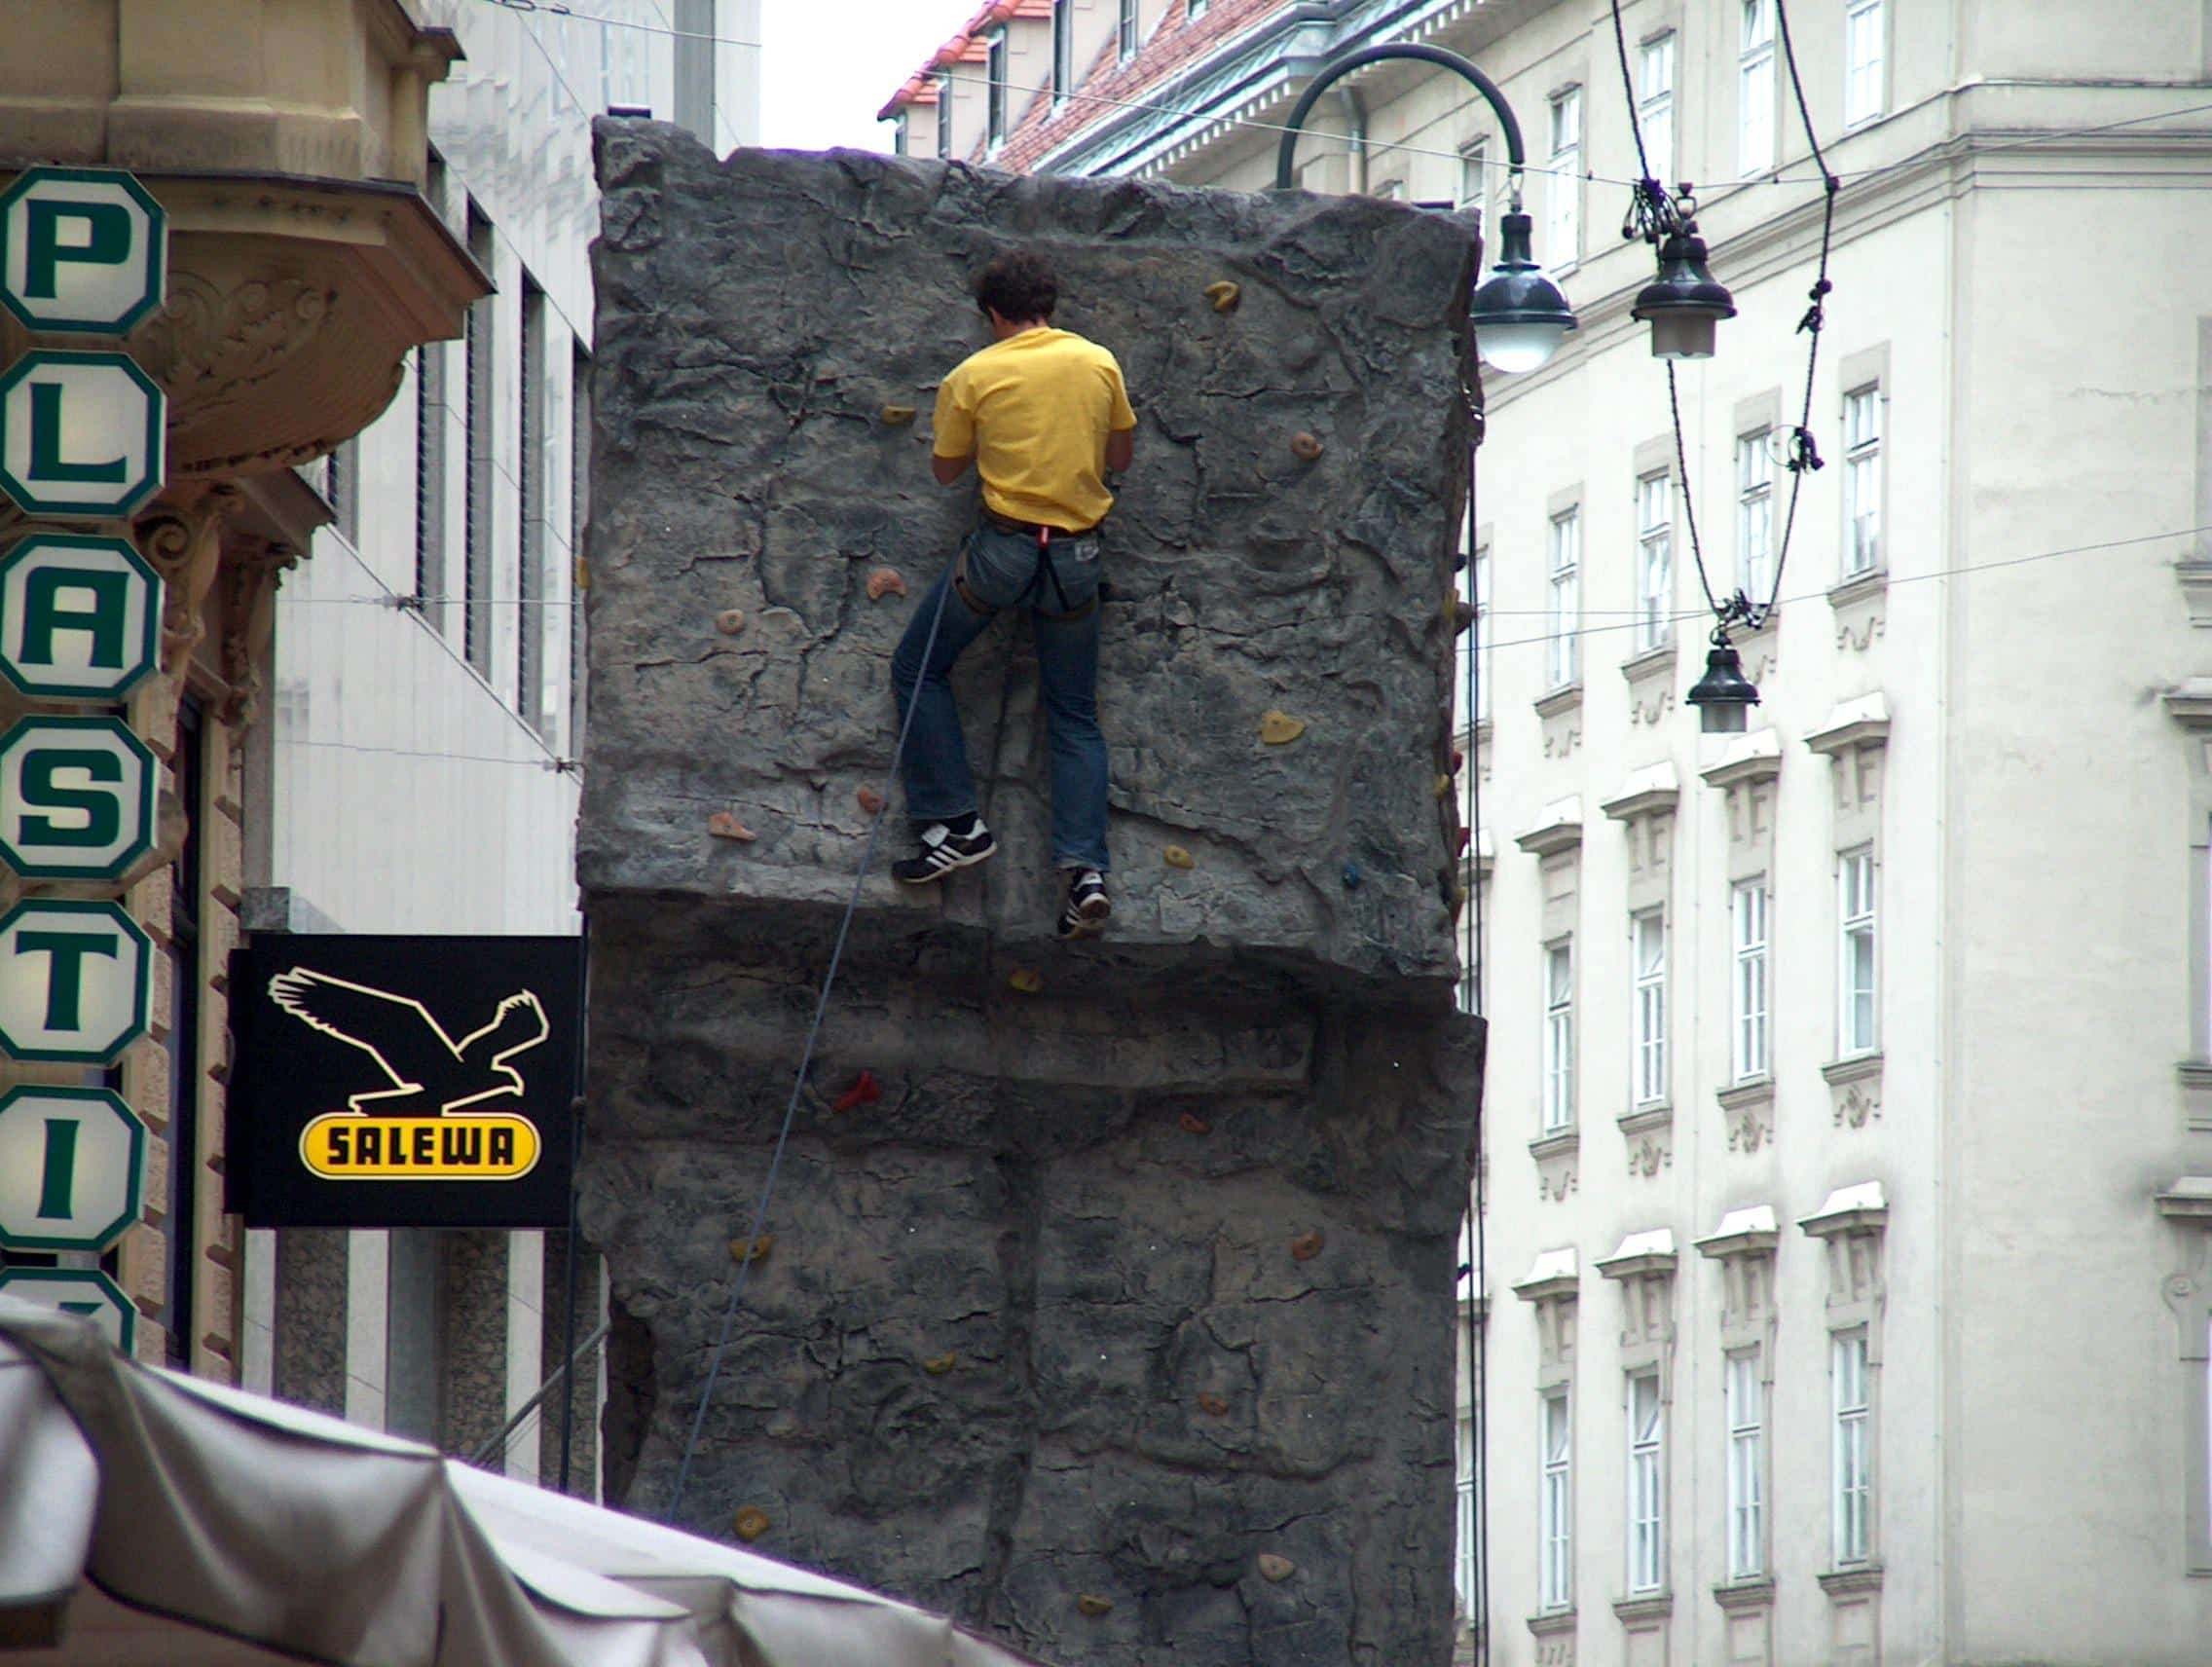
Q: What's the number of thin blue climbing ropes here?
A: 1